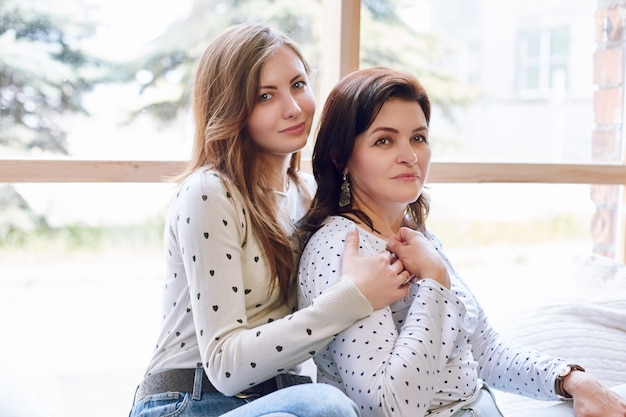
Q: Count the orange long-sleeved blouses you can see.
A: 0